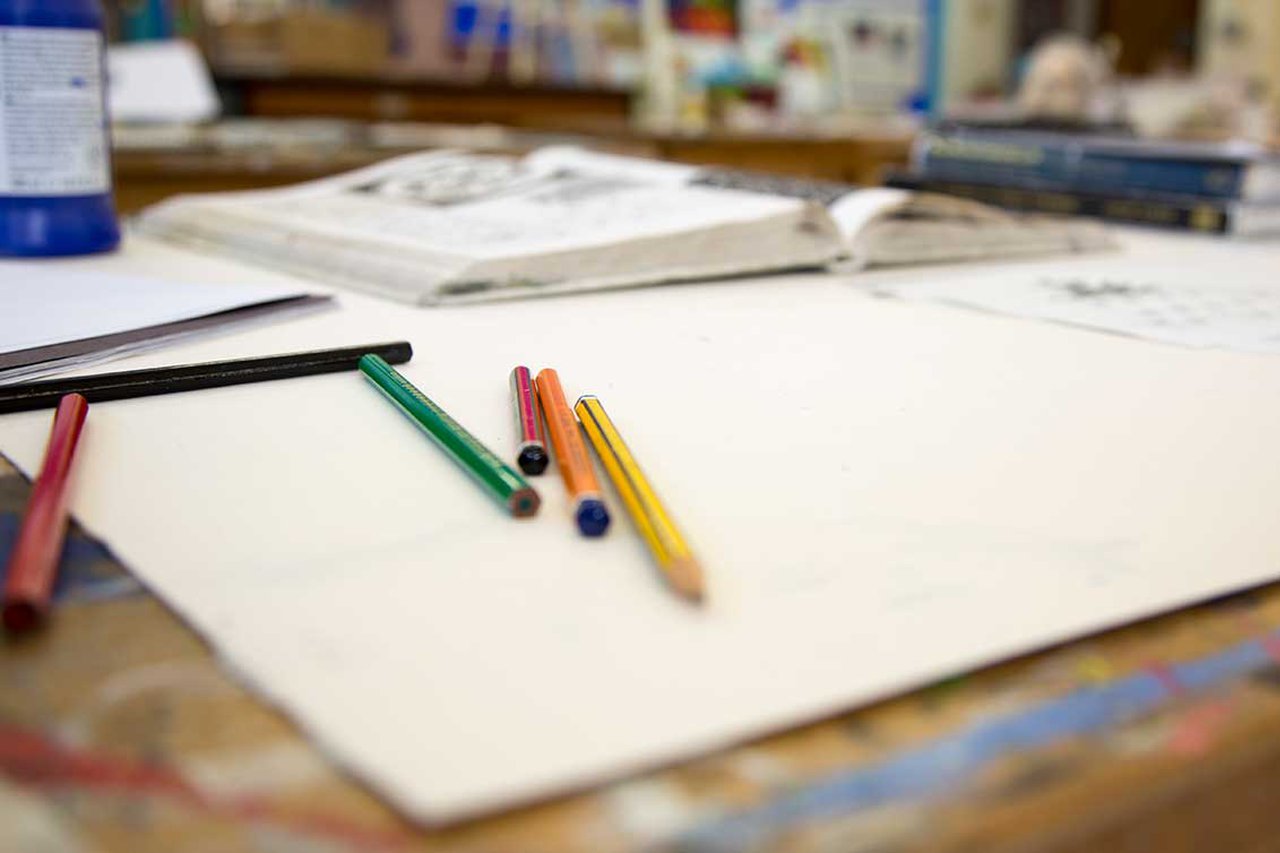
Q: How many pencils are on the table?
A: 6